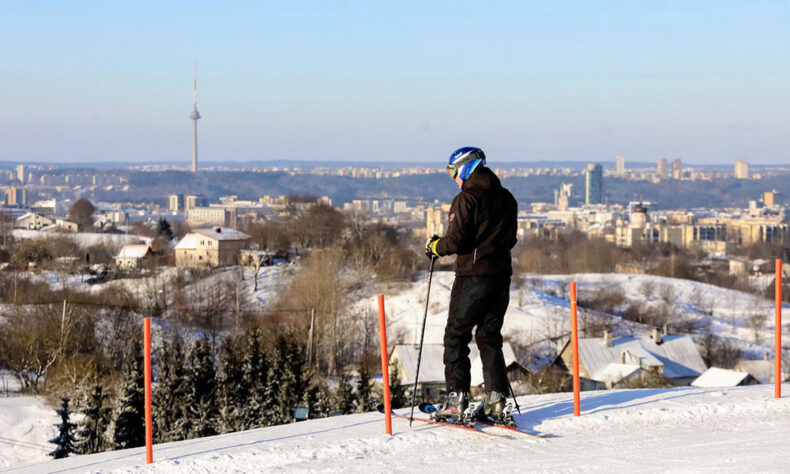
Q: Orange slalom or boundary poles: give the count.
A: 4